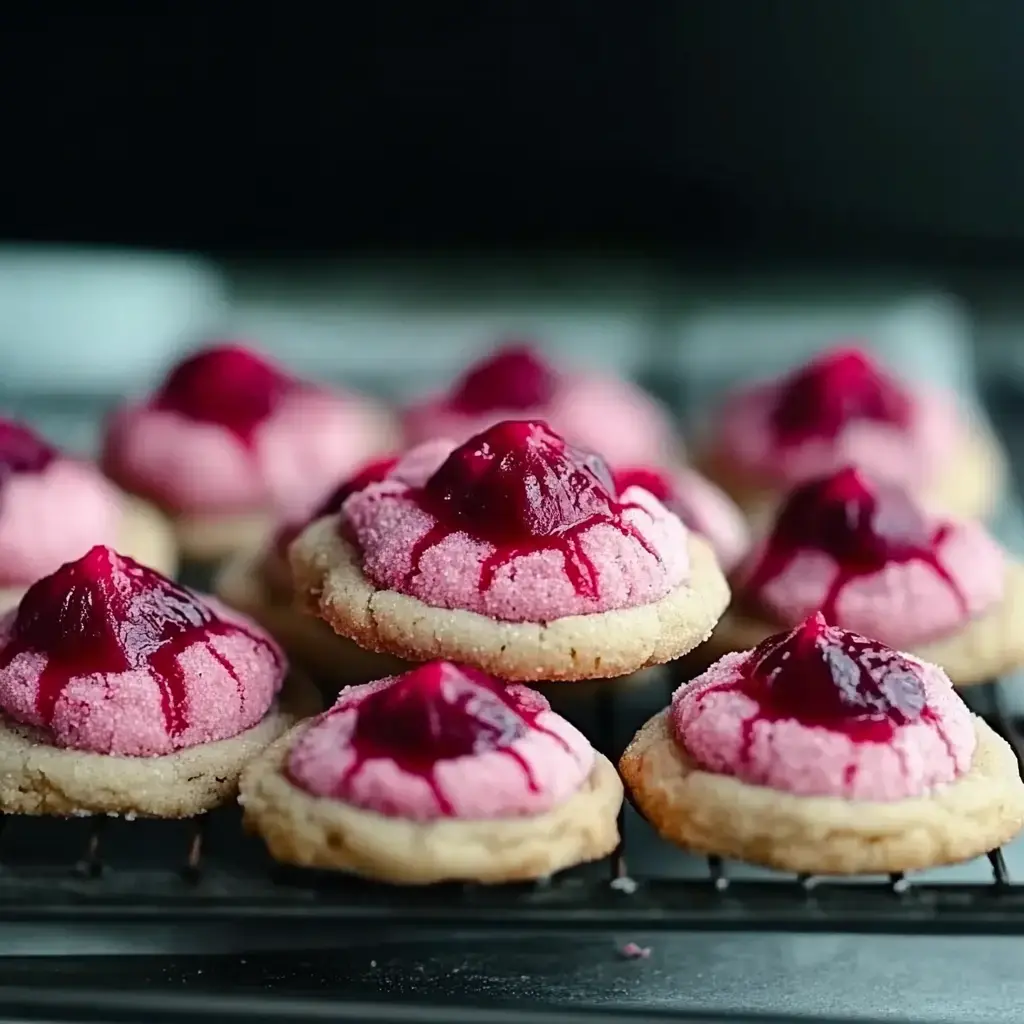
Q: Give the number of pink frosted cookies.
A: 11